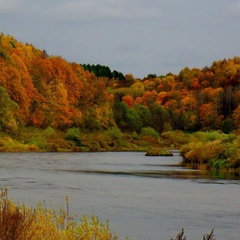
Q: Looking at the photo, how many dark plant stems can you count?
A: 2